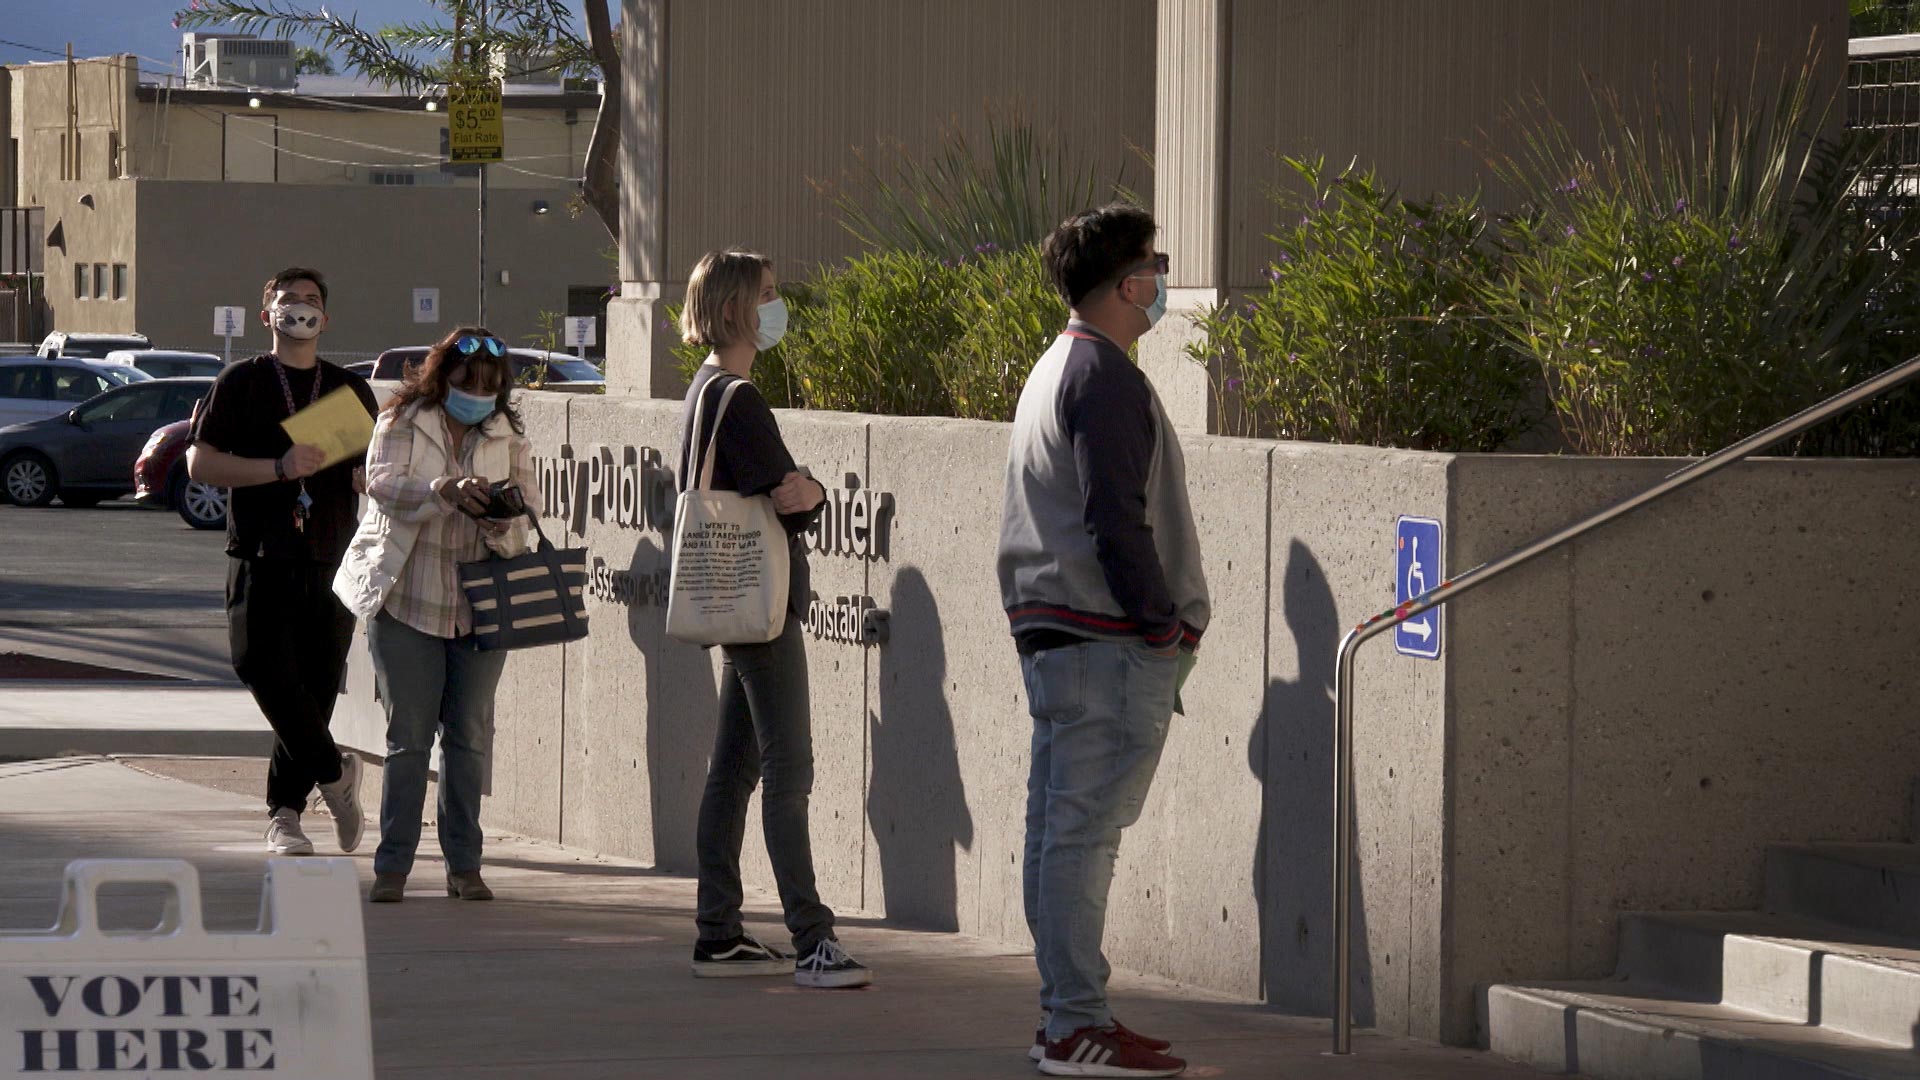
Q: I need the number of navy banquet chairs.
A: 0